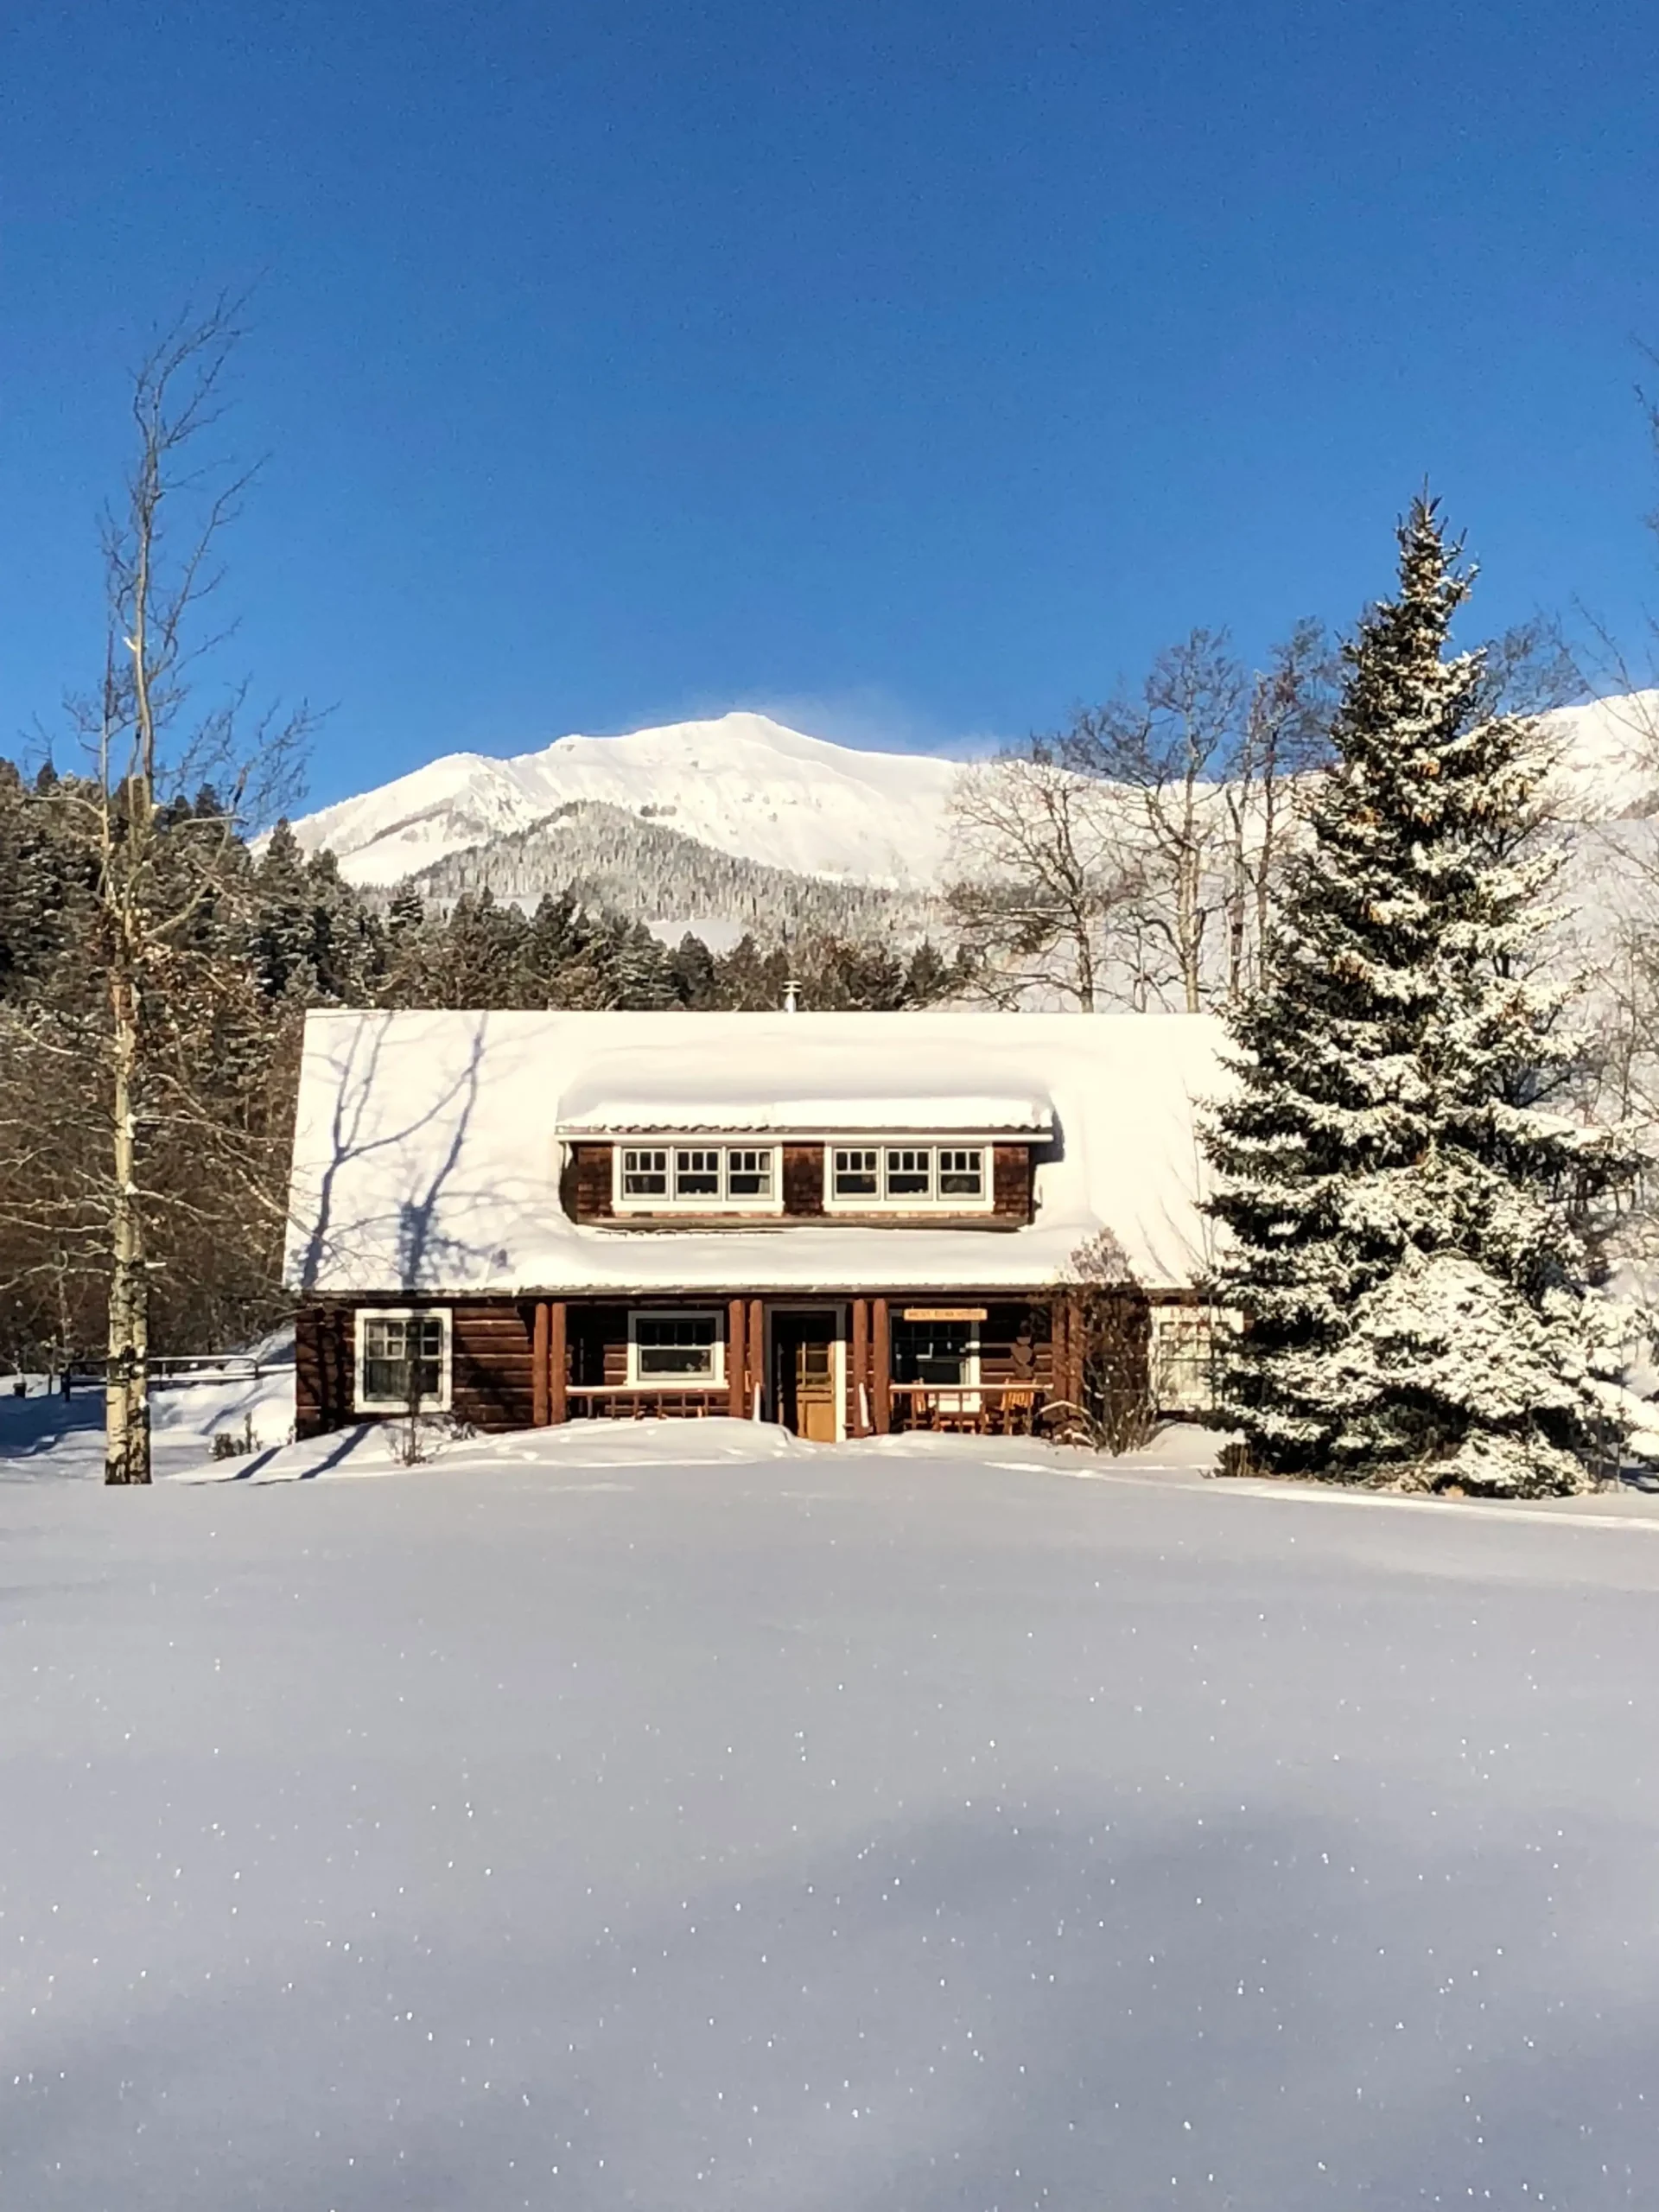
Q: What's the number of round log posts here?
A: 8